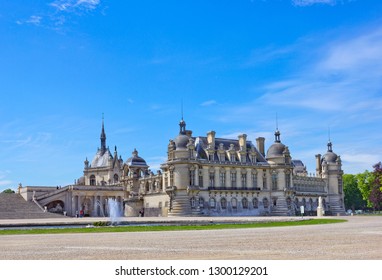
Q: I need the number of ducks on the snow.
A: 0